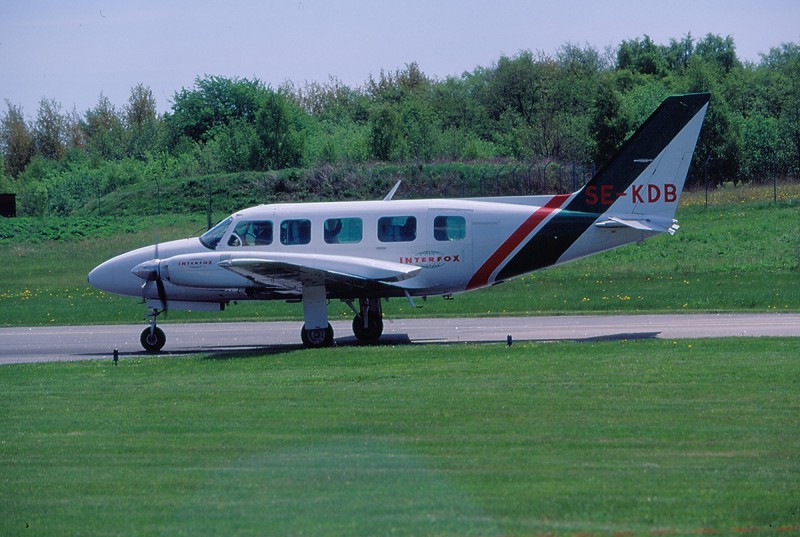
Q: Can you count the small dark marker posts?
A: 2